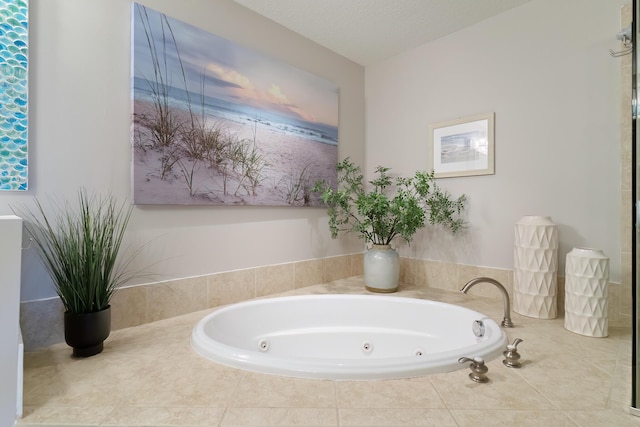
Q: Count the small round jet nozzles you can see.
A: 3